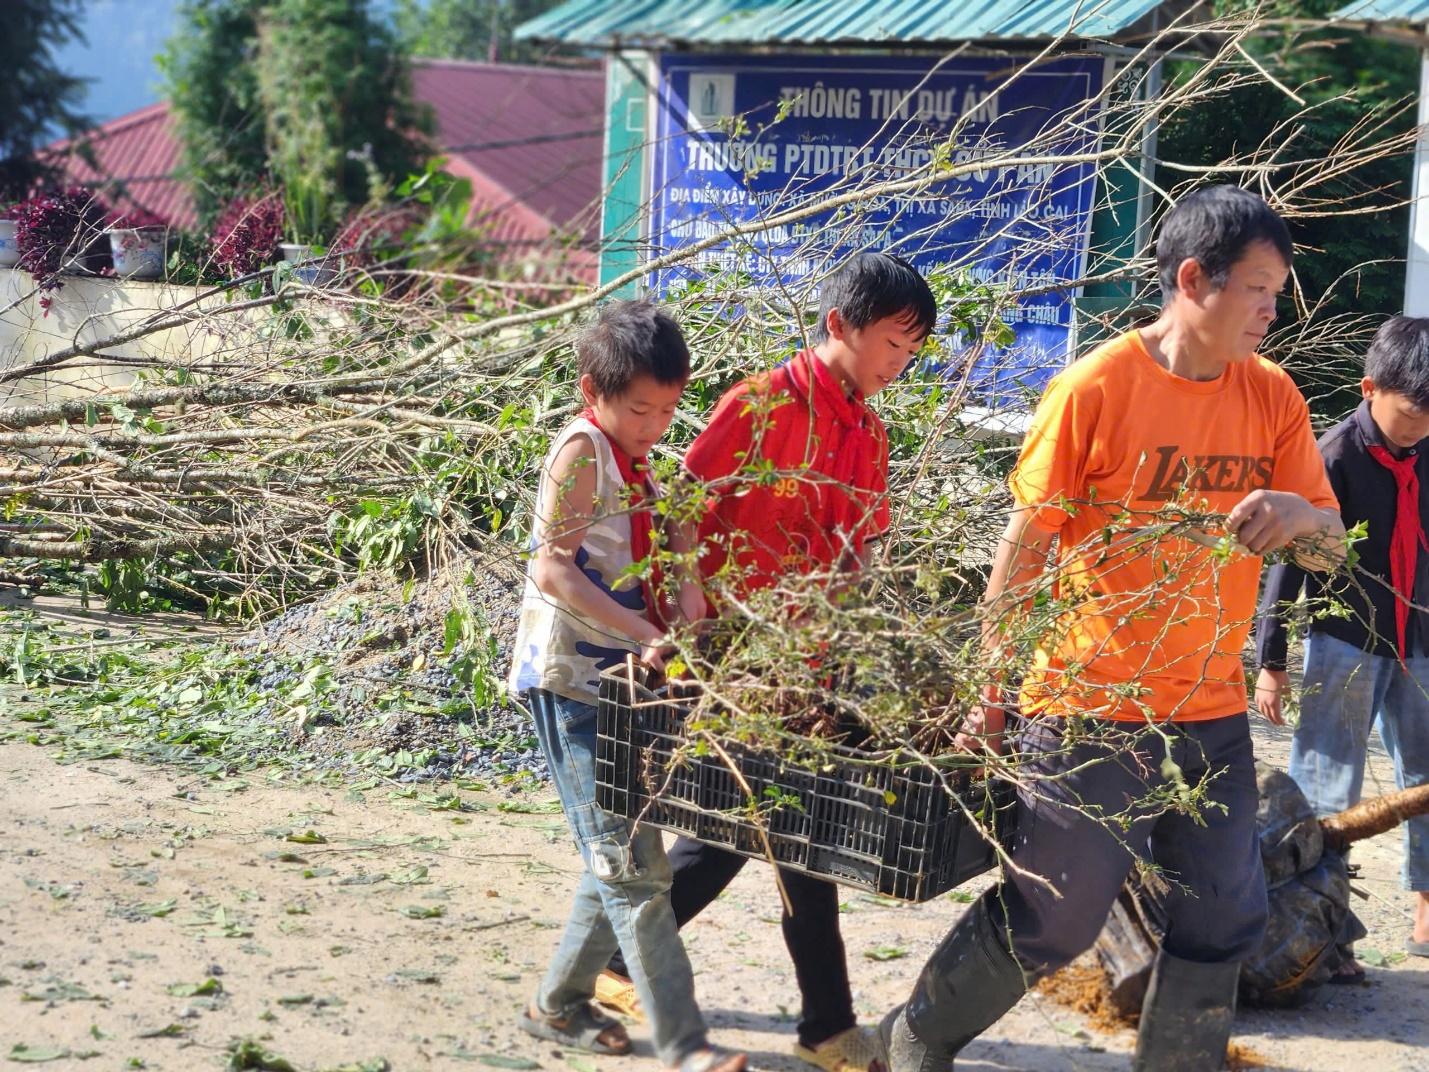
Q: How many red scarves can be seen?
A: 3